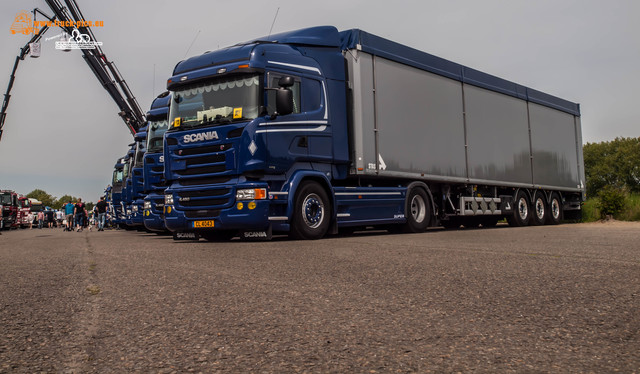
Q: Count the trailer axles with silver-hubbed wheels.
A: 3